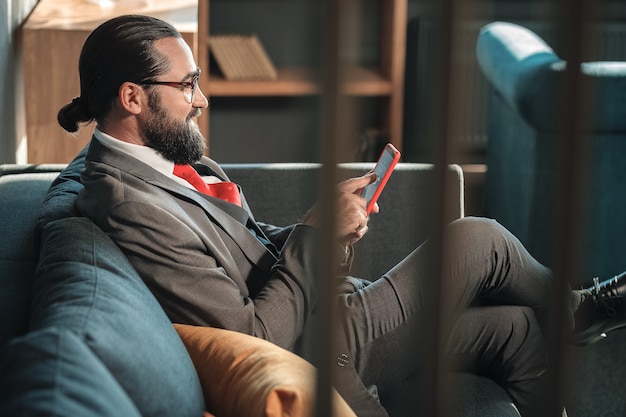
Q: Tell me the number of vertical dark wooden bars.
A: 3